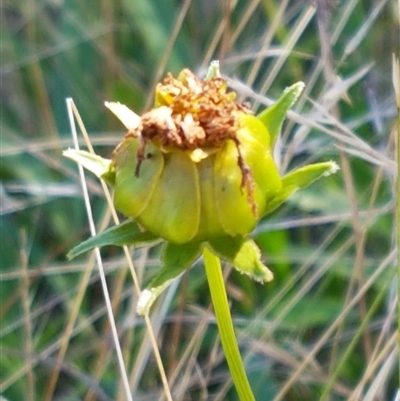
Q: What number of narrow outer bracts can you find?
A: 8